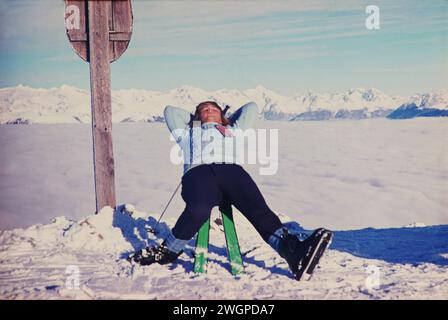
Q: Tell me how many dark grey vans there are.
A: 0